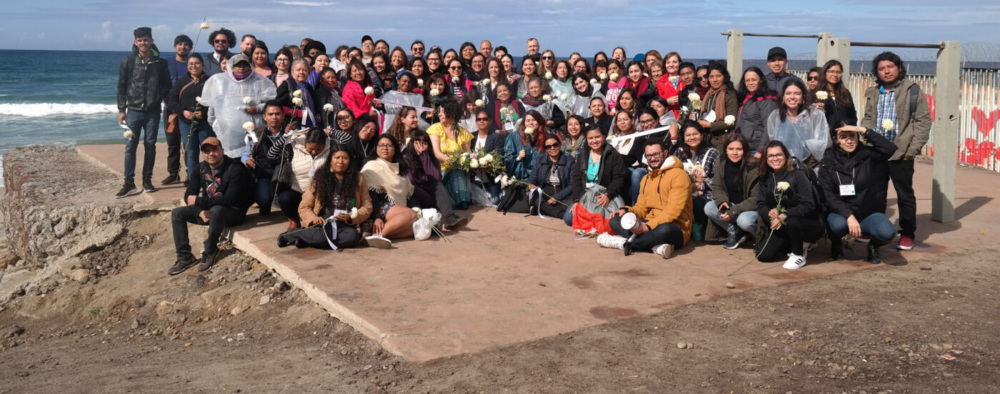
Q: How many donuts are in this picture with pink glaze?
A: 0